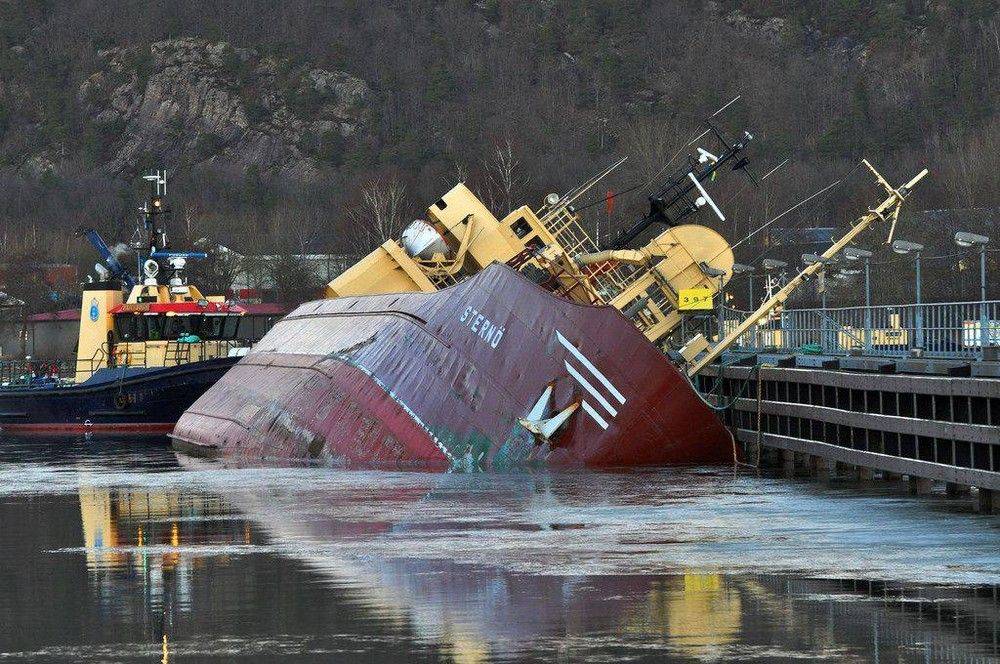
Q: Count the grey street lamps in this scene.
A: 7